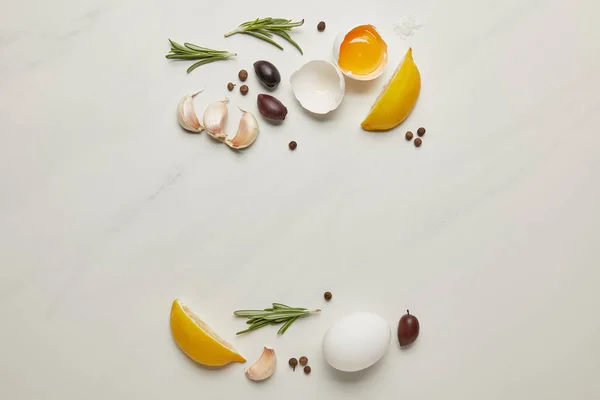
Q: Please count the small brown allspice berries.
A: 12